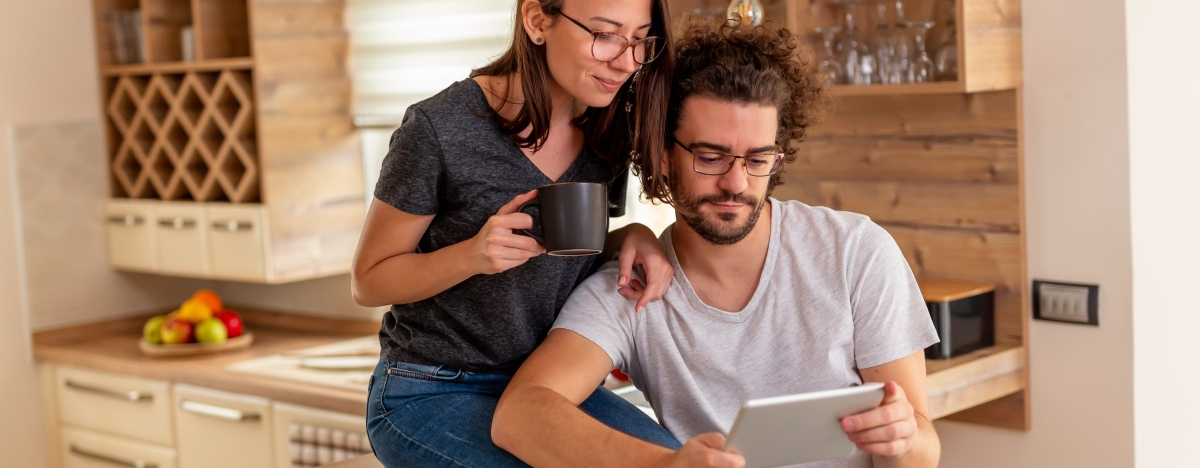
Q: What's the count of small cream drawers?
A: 3